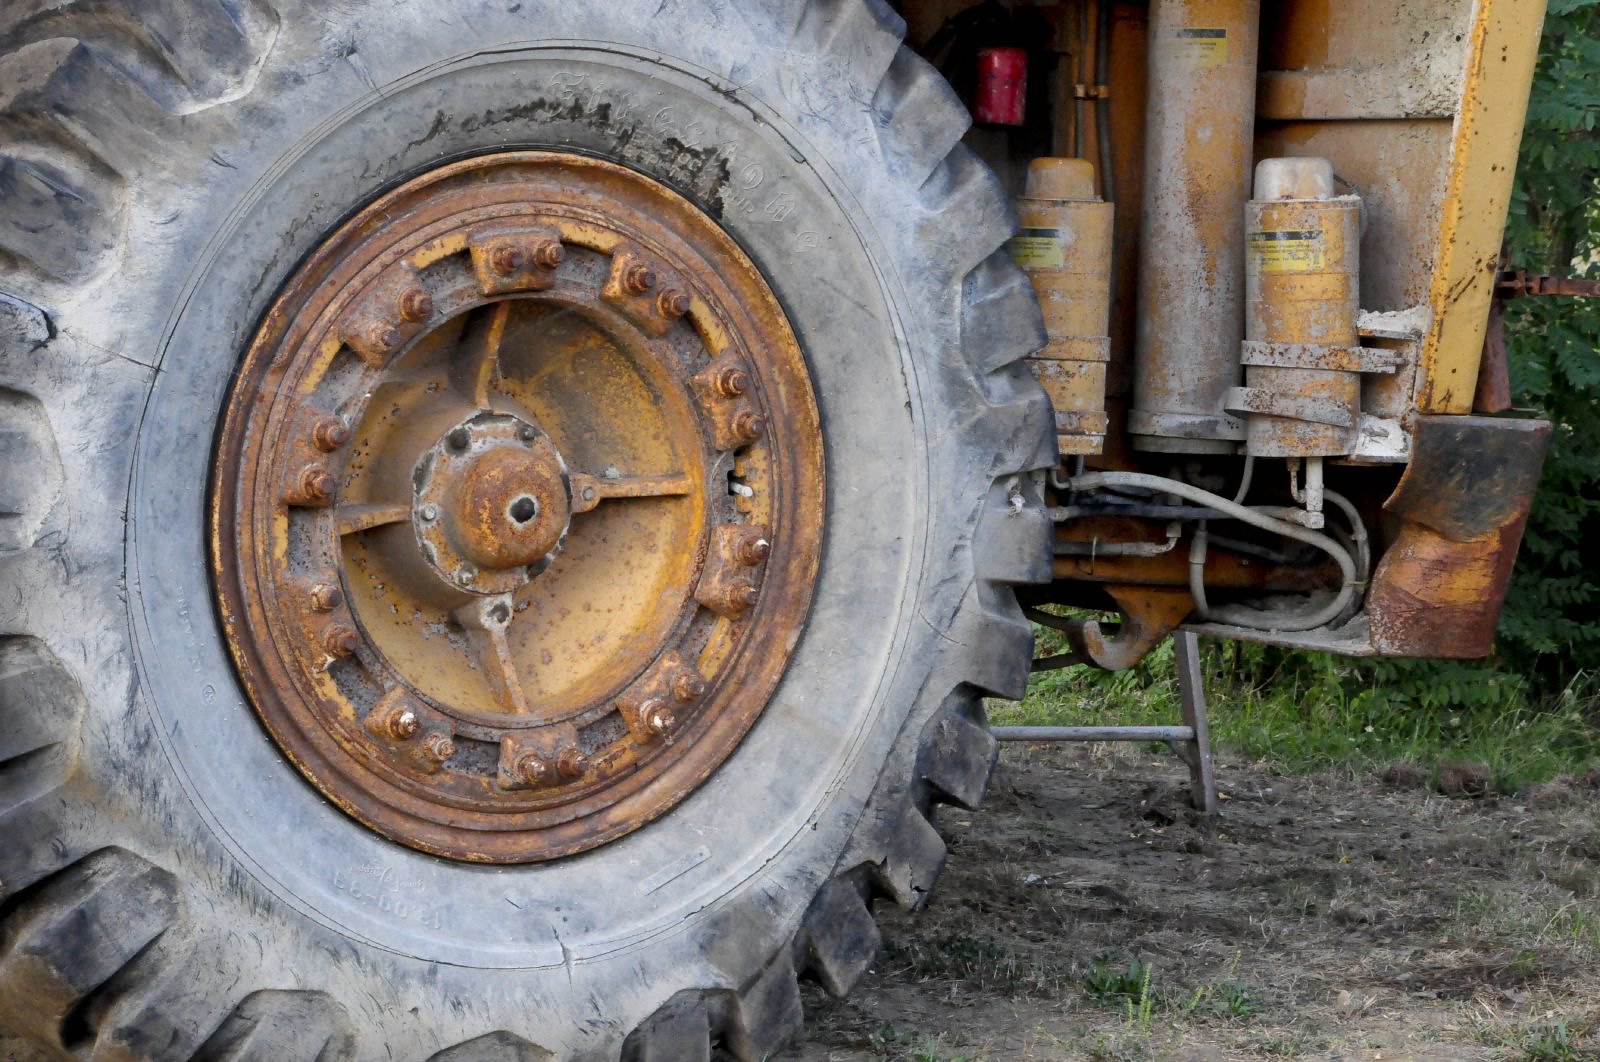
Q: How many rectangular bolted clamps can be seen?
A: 10